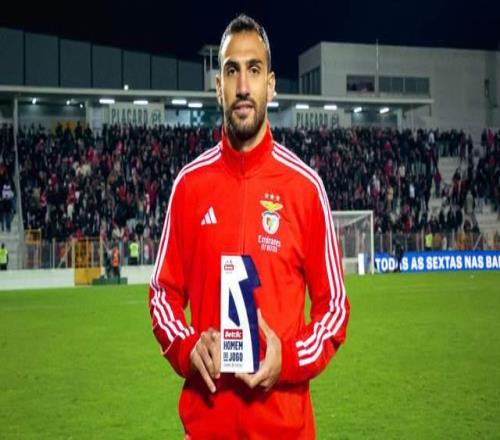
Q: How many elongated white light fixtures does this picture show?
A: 9